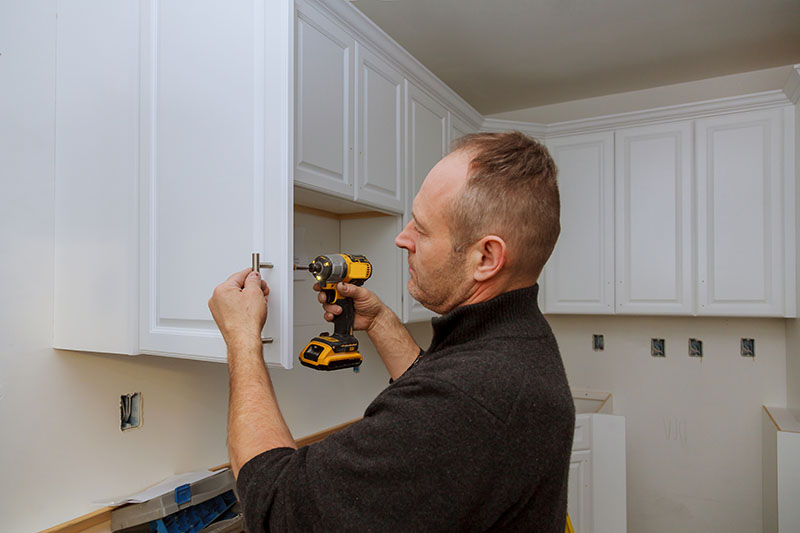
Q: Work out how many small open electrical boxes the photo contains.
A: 5